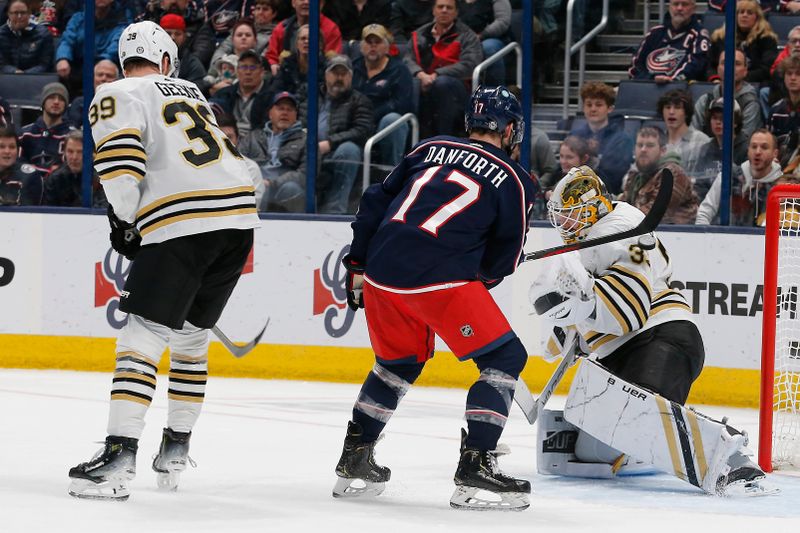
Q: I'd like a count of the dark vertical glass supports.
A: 4